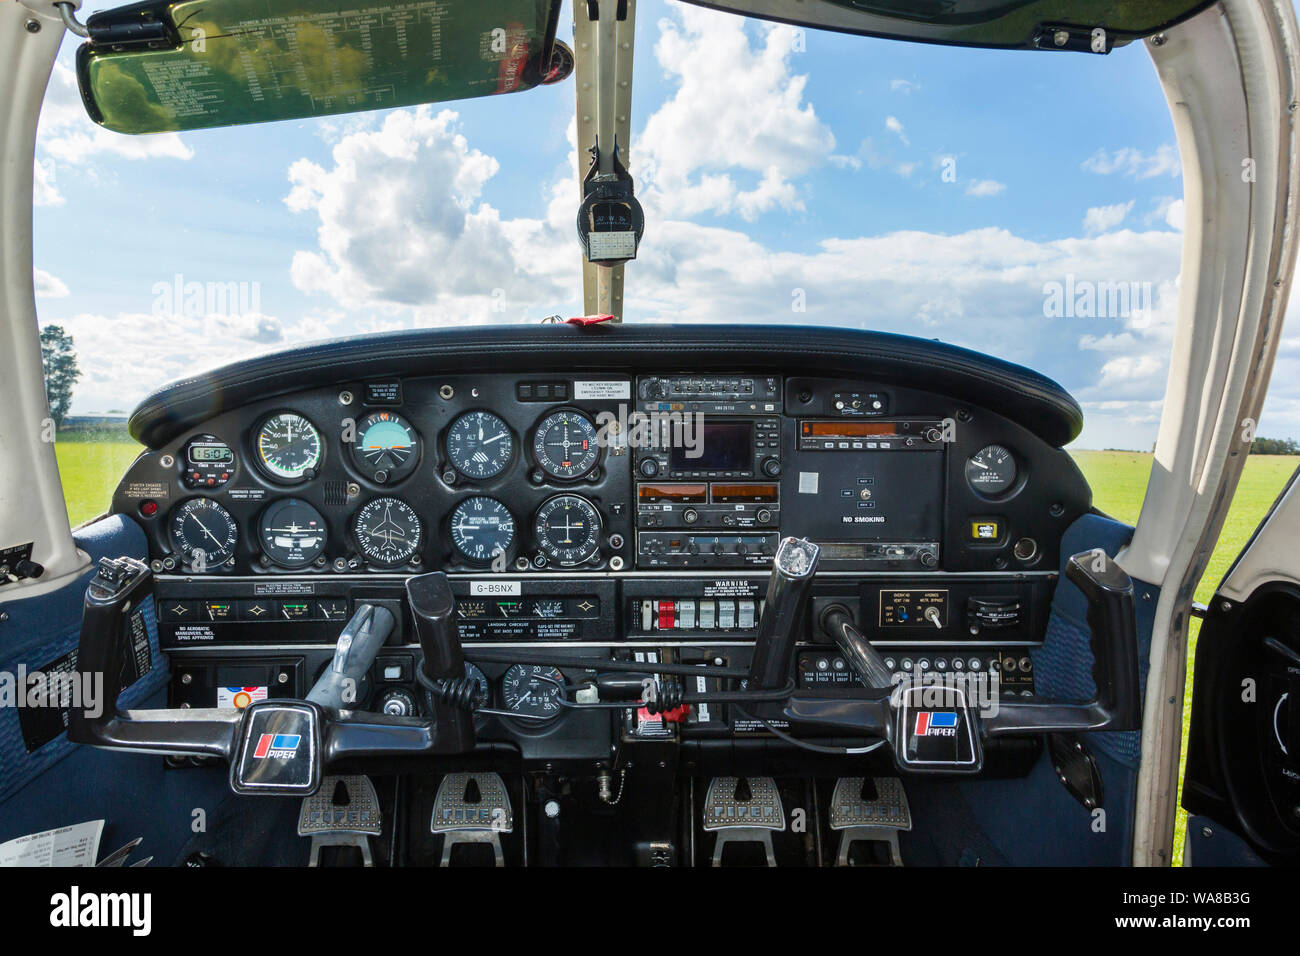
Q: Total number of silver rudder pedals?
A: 4